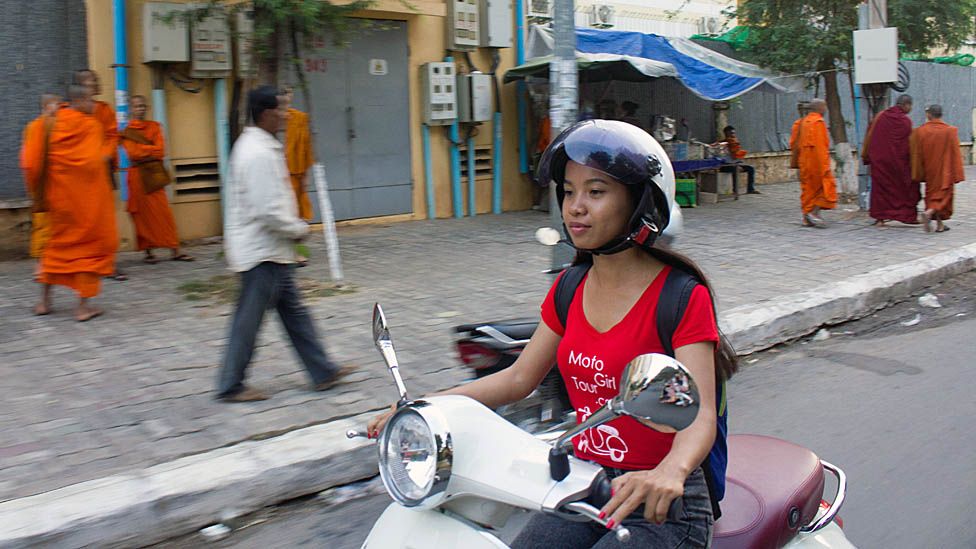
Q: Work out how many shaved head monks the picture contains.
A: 8